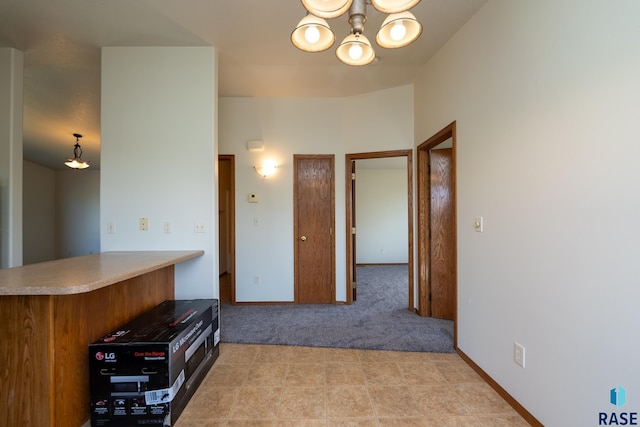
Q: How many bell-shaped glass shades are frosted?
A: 5